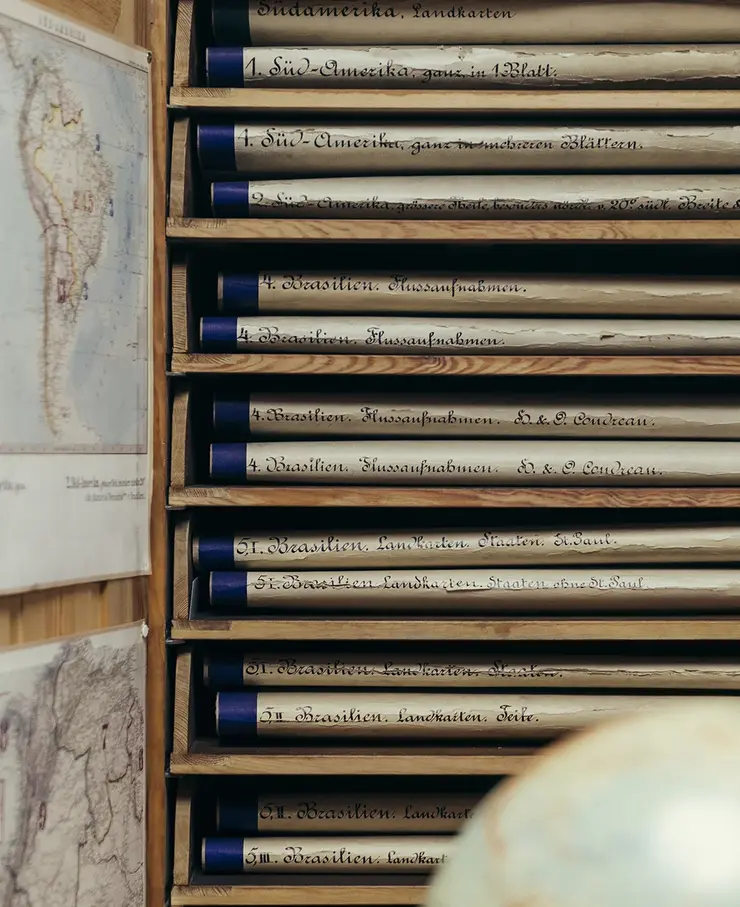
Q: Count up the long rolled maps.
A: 14